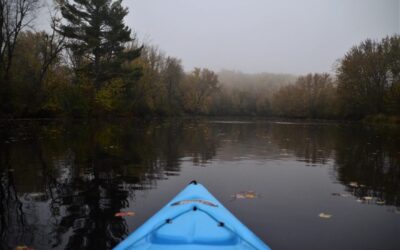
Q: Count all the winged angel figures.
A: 0